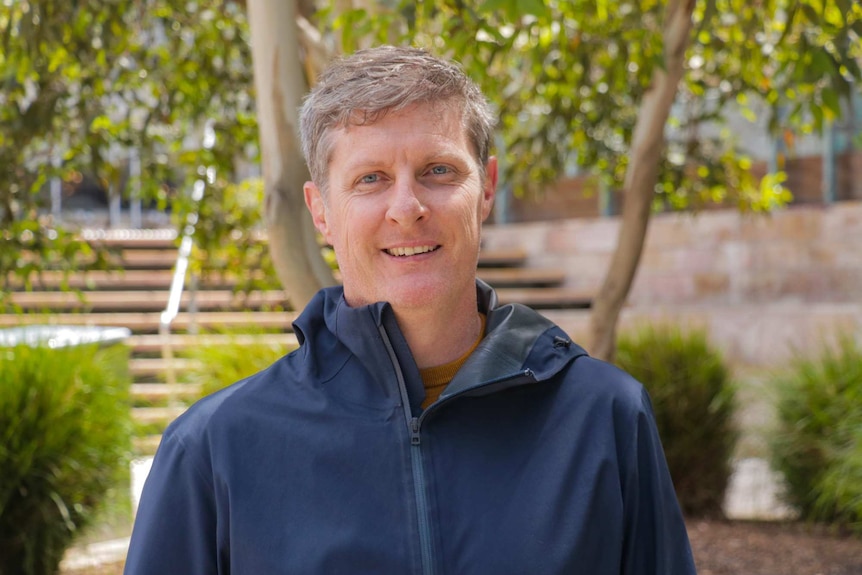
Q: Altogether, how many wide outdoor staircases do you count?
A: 1